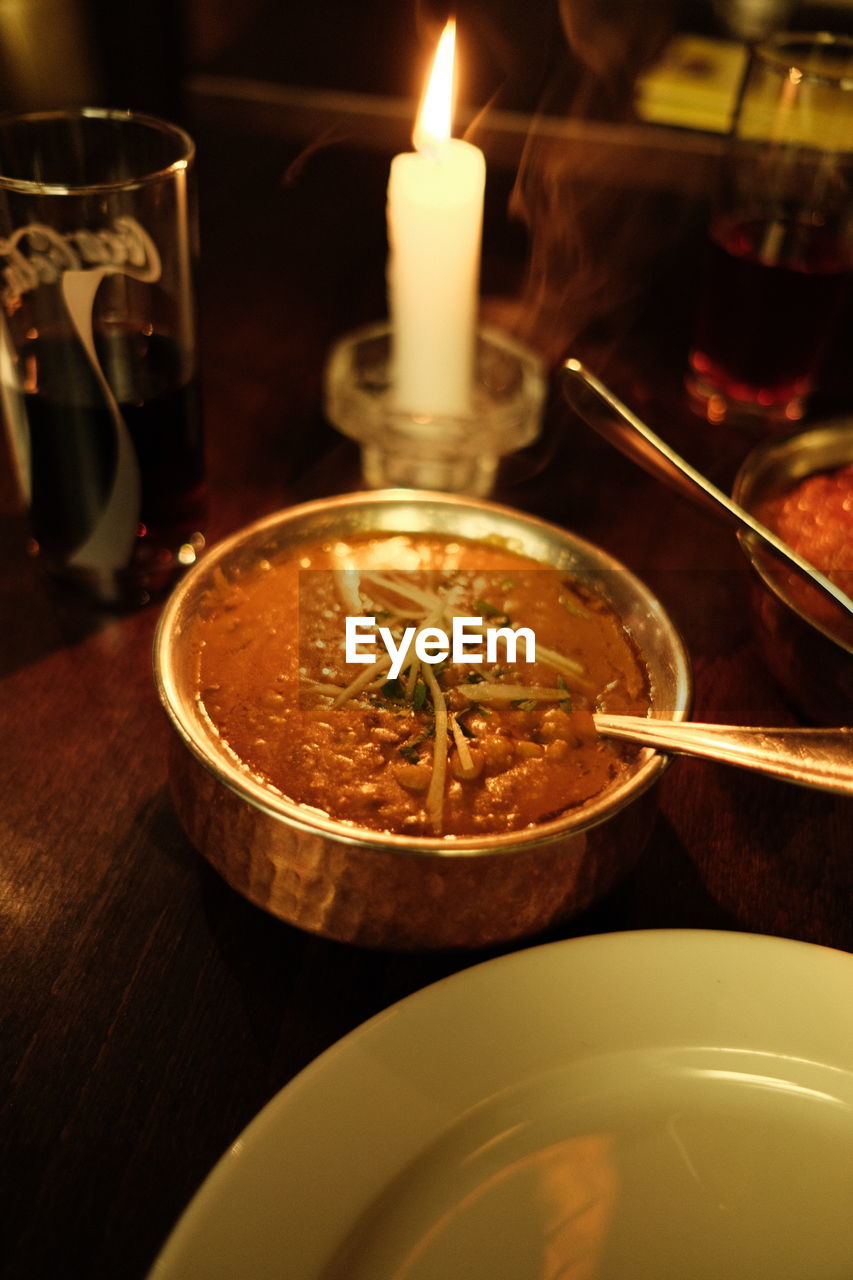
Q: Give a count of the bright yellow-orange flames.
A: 1